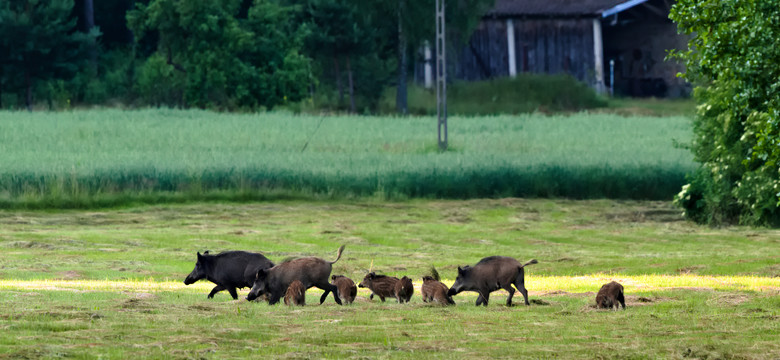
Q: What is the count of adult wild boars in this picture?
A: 3